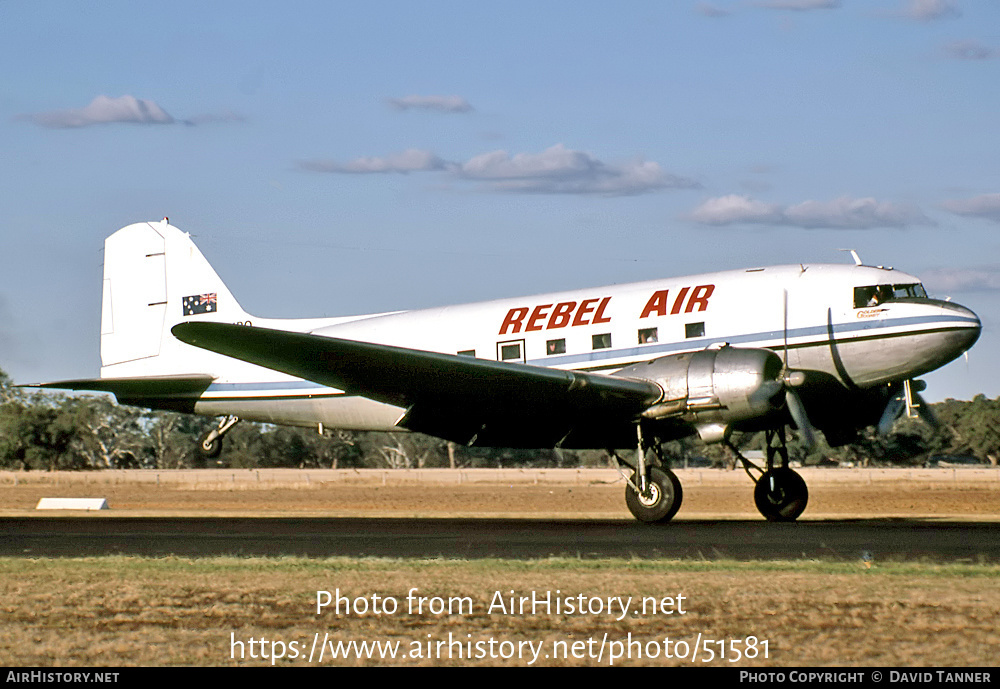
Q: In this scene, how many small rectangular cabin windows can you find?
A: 6